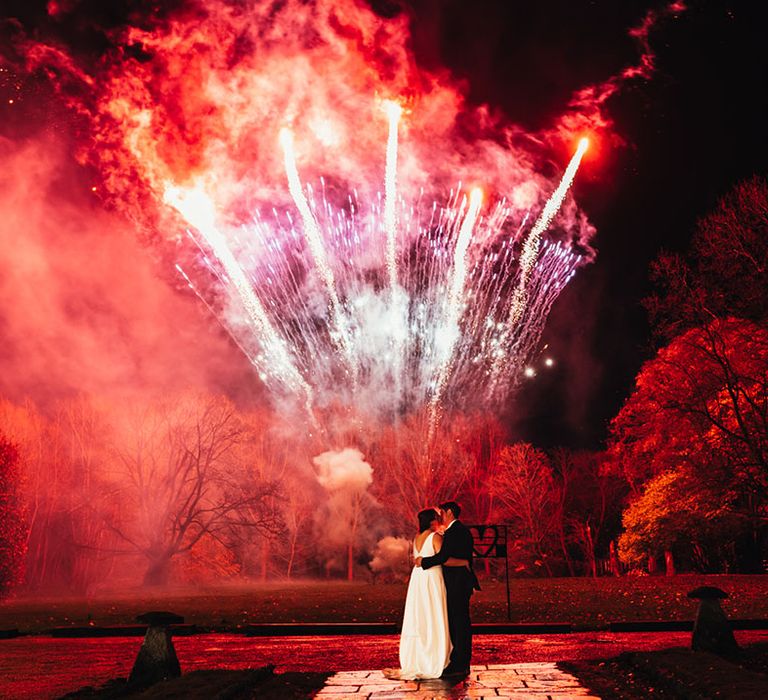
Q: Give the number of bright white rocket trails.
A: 5